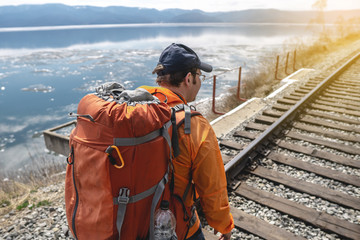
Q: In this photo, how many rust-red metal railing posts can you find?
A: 5